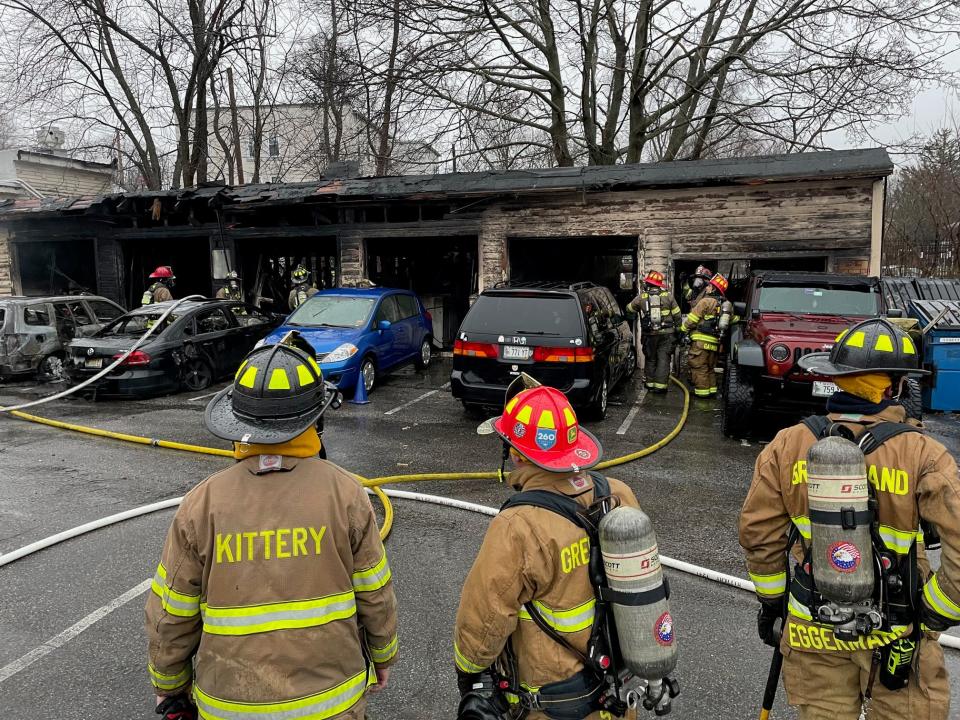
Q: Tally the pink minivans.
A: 0